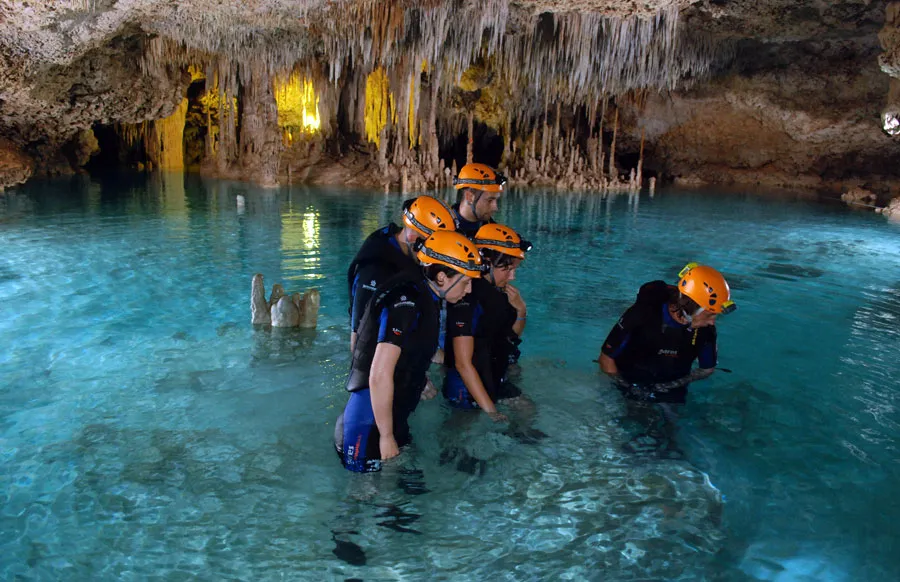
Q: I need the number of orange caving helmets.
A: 5